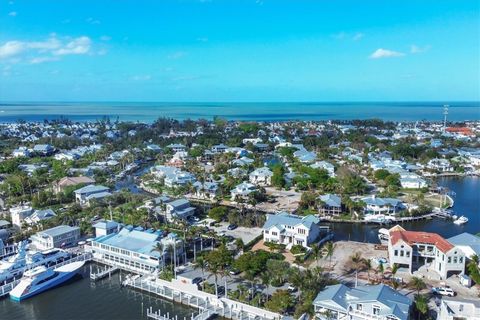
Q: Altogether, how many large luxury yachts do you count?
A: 2